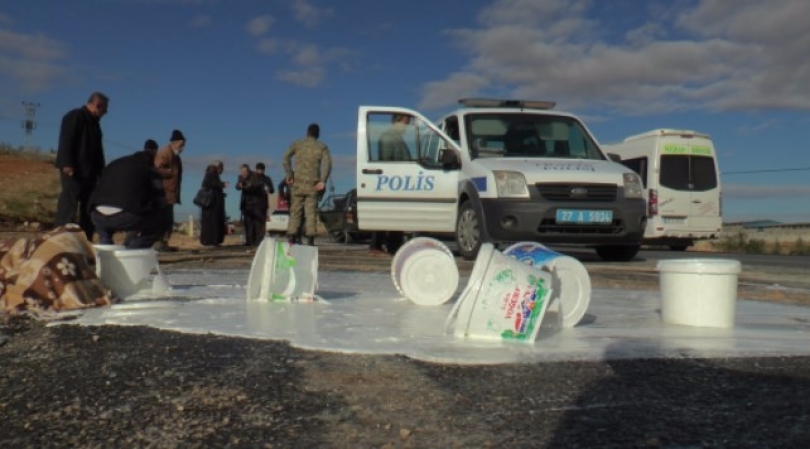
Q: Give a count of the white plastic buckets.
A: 6